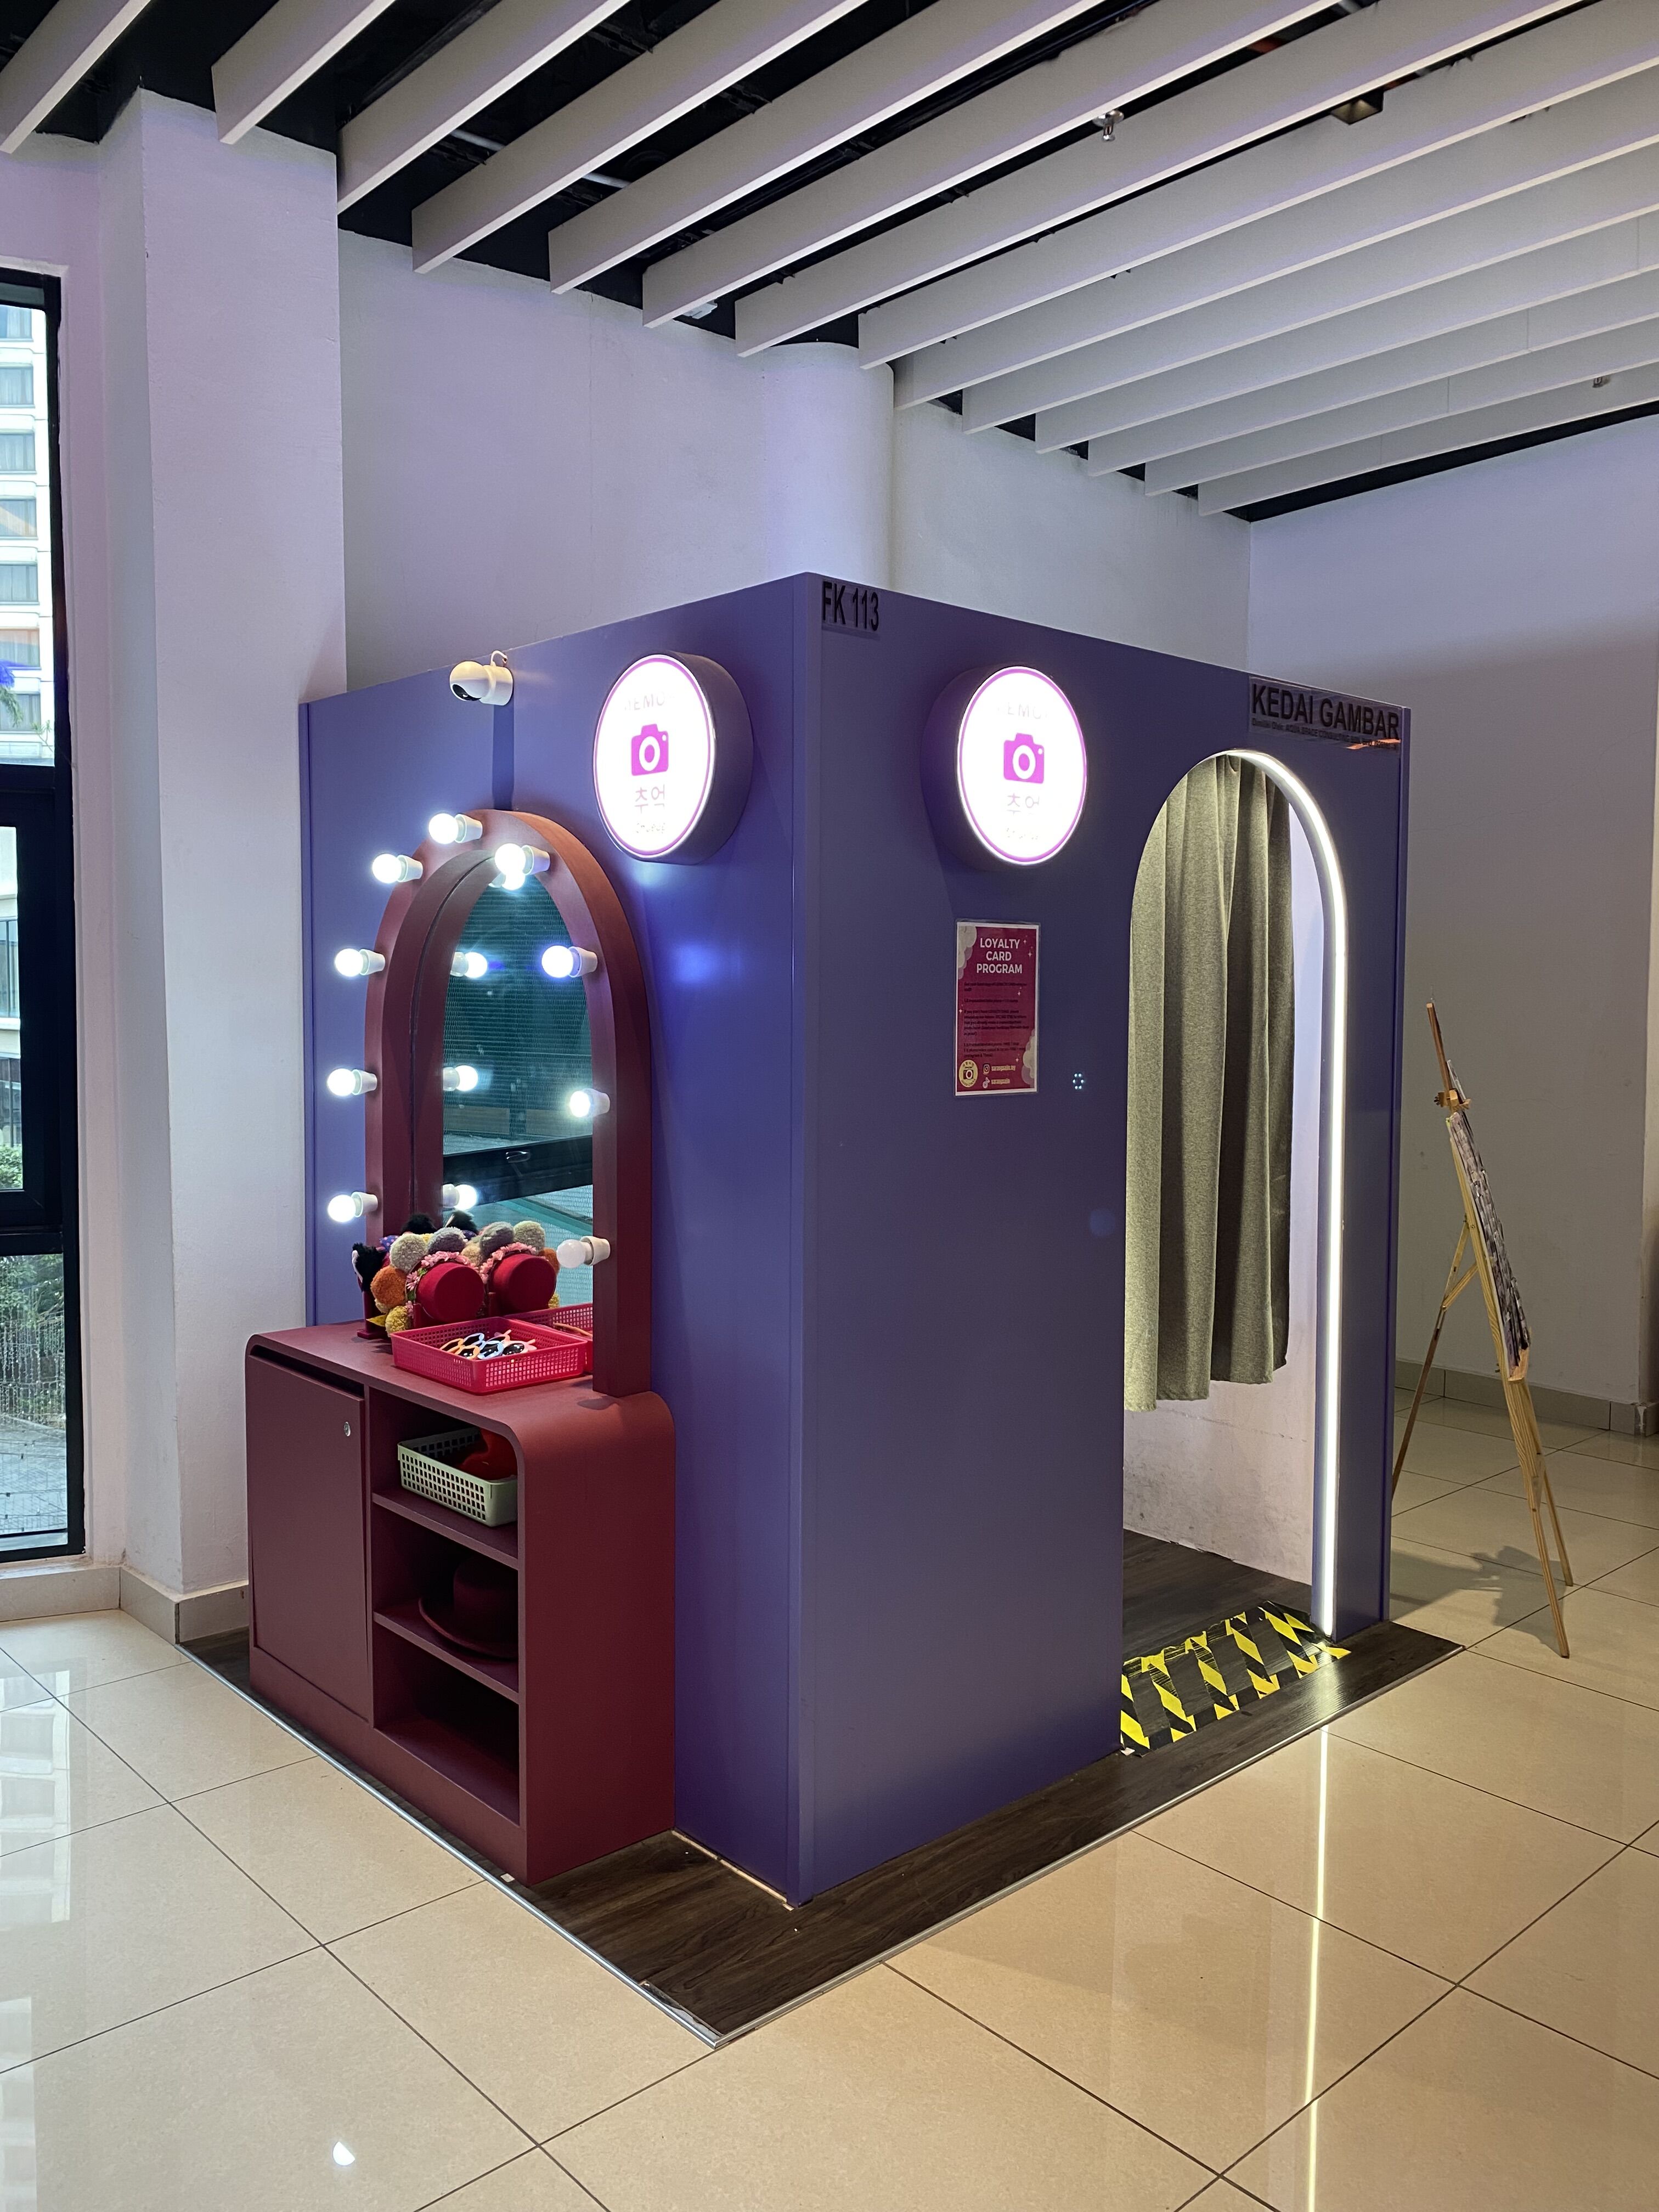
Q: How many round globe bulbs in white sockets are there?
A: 9